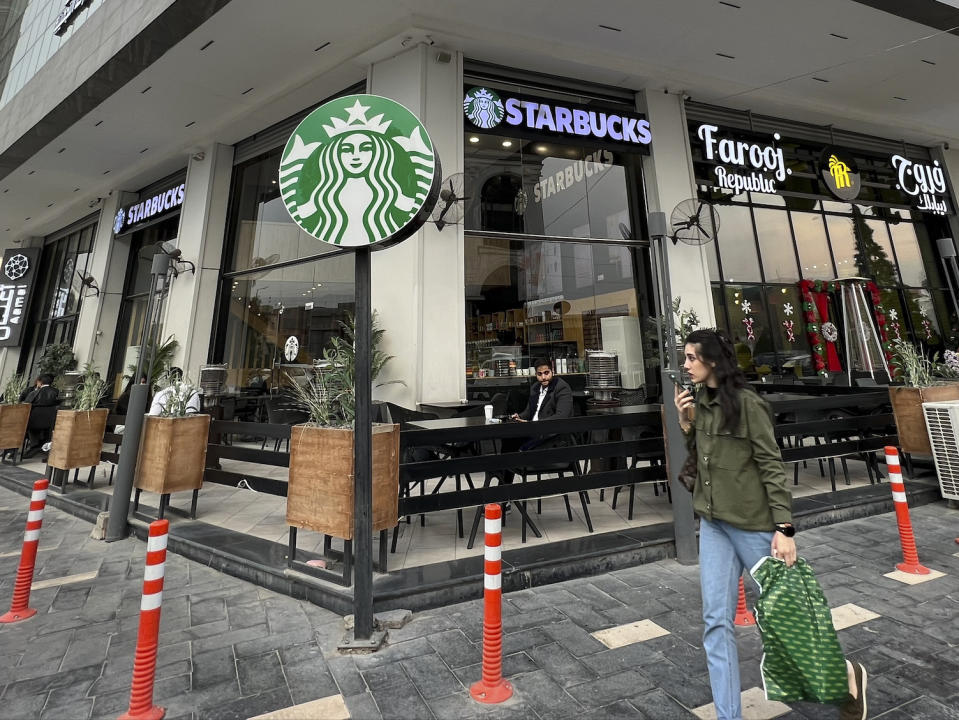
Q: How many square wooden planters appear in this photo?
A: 5